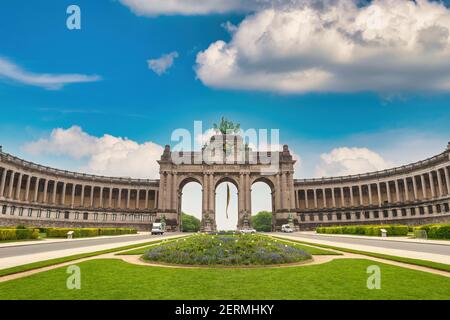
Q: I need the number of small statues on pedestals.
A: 4